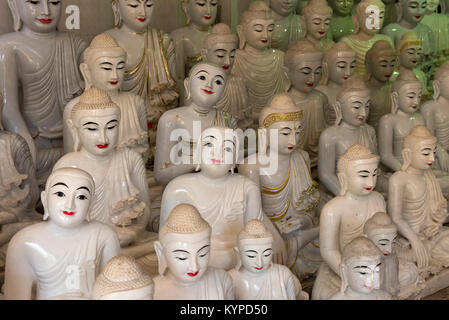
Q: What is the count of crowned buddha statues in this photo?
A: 2